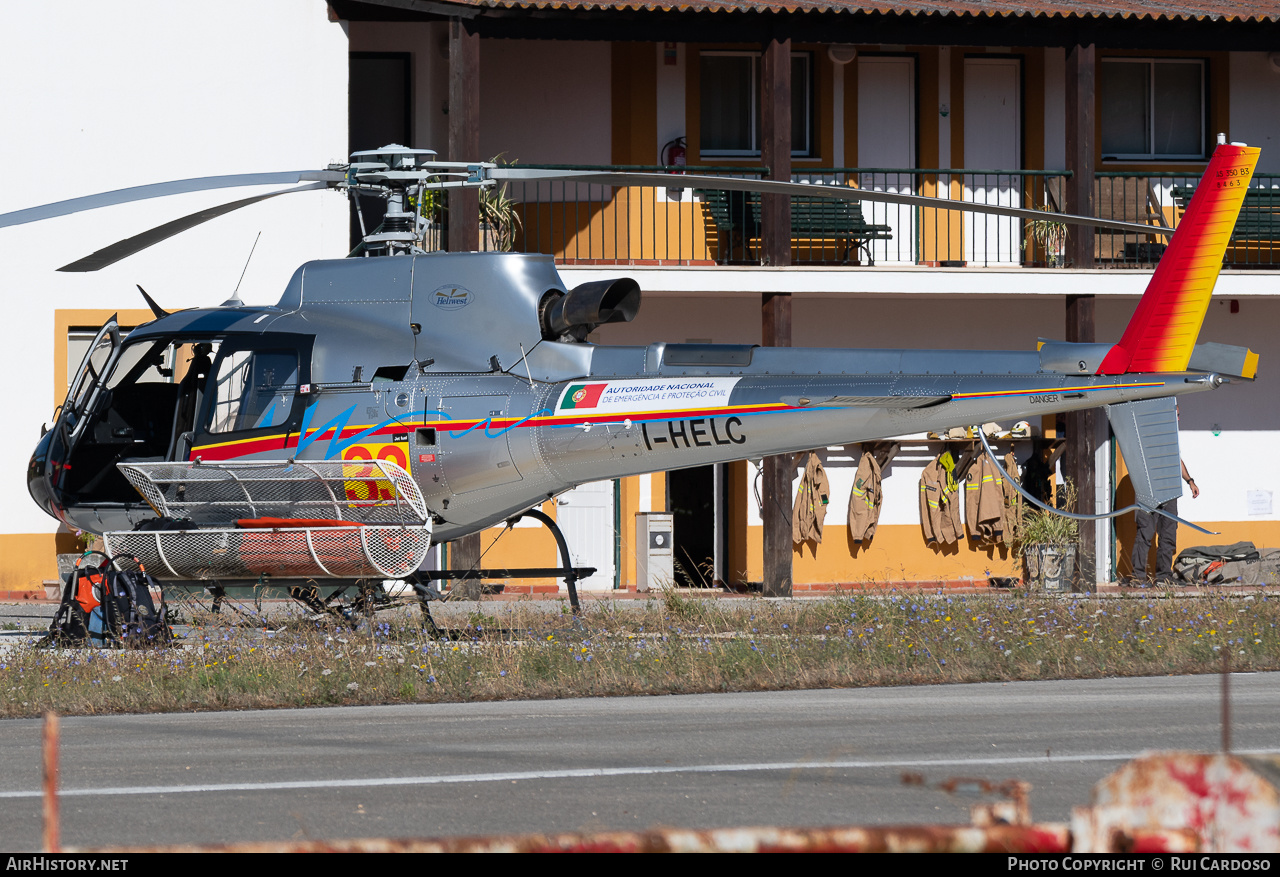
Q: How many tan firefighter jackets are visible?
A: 5